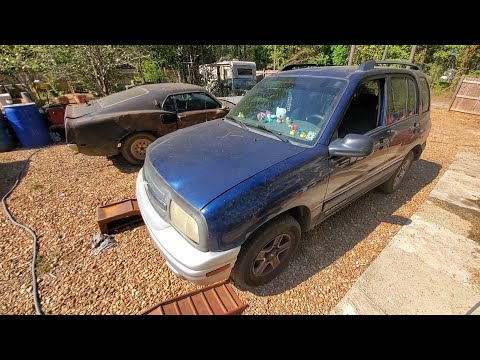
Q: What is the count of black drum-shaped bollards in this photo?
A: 0